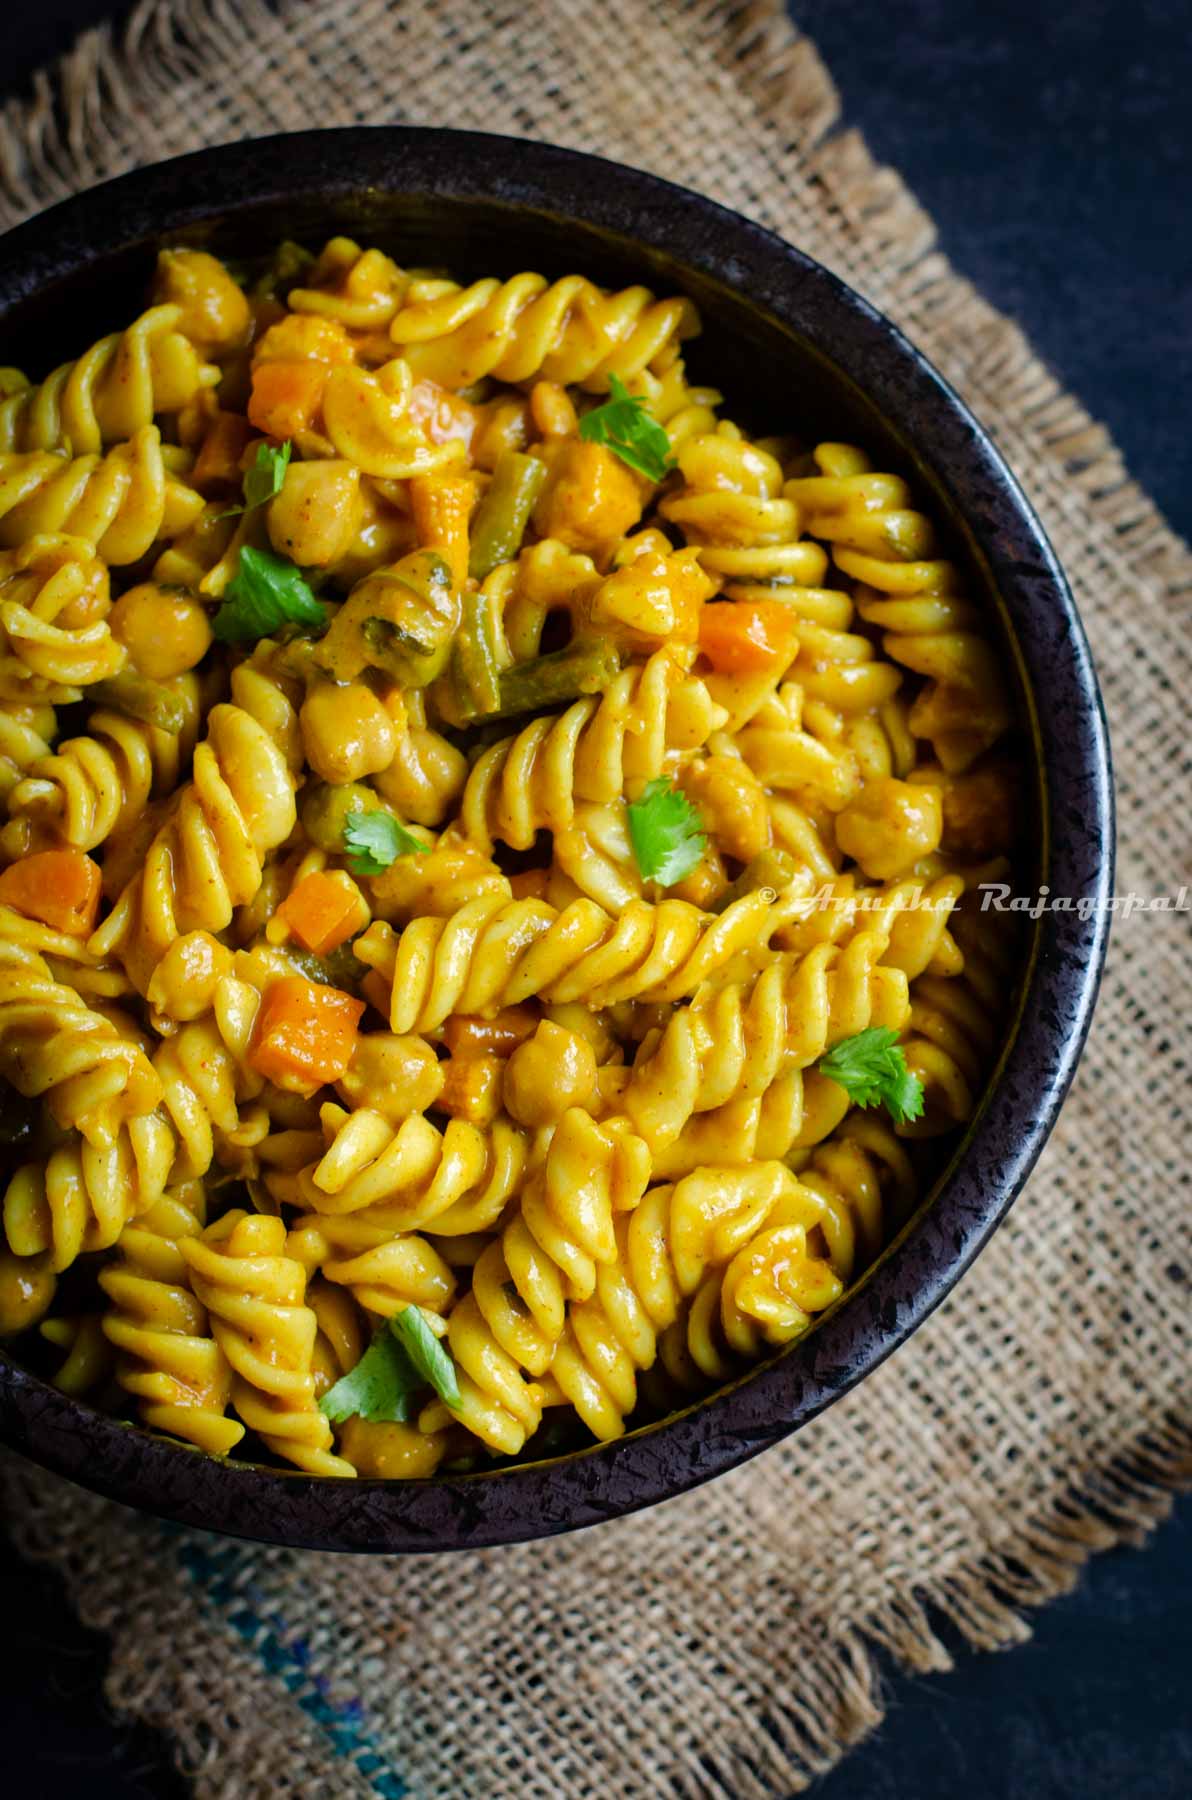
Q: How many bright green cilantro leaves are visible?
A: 7